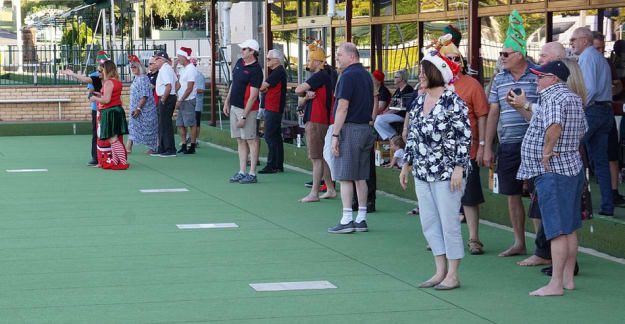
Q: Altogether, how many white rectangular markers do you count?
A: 4